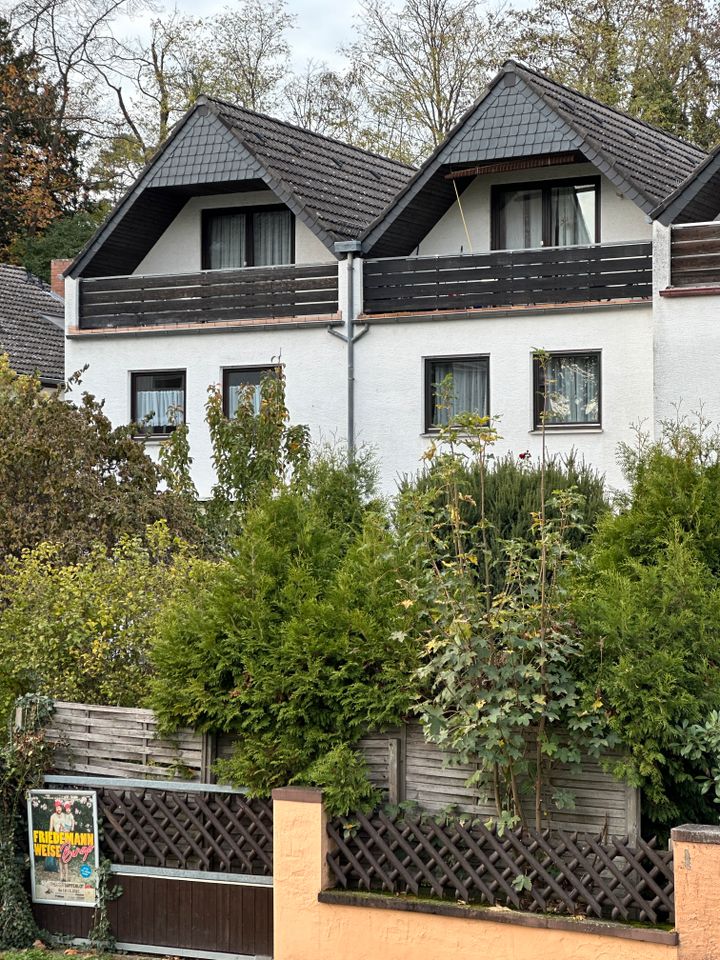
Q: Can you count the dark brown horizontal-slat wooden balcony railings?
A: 3